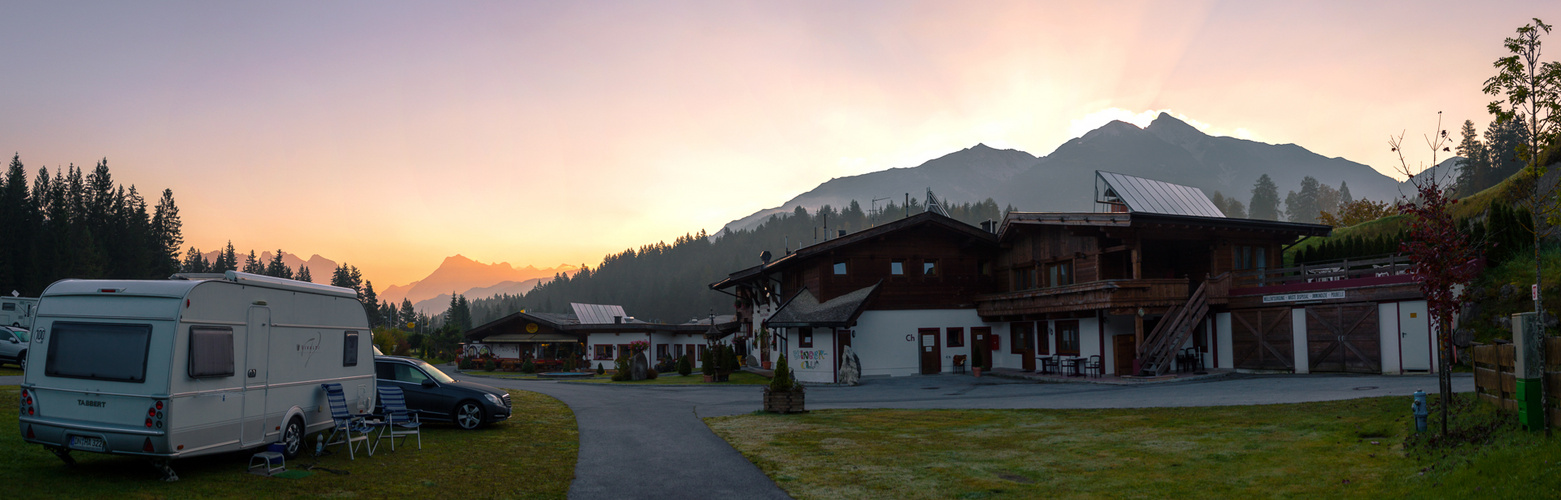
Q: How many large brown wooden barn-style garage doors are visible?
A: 2